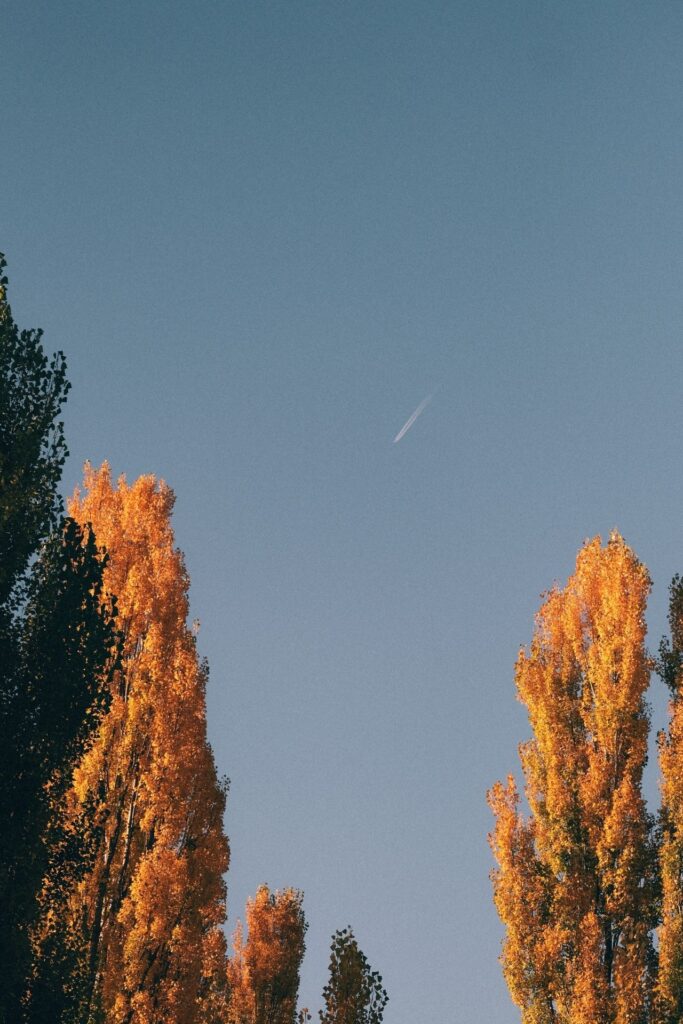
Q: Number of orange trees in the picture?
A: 4